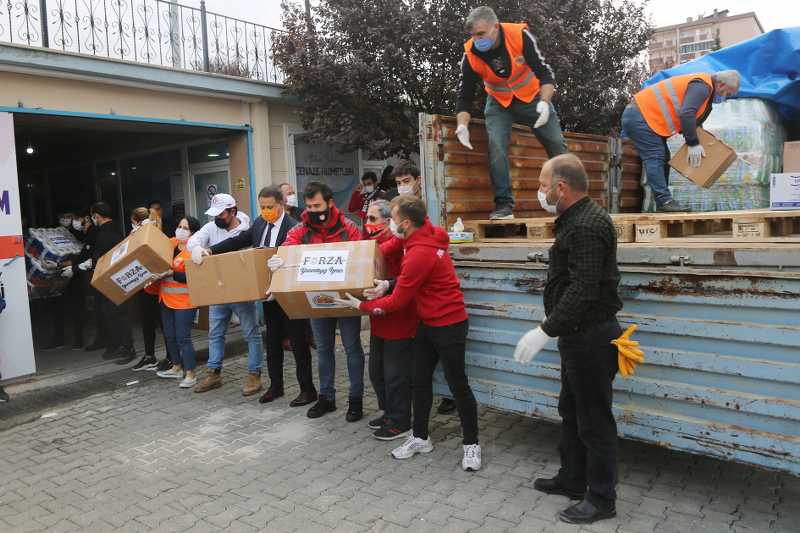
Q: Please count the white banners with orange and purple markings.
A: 1